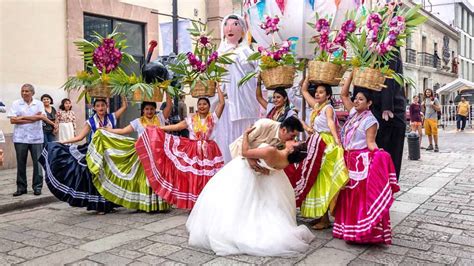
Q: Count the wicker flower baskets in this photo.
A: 6